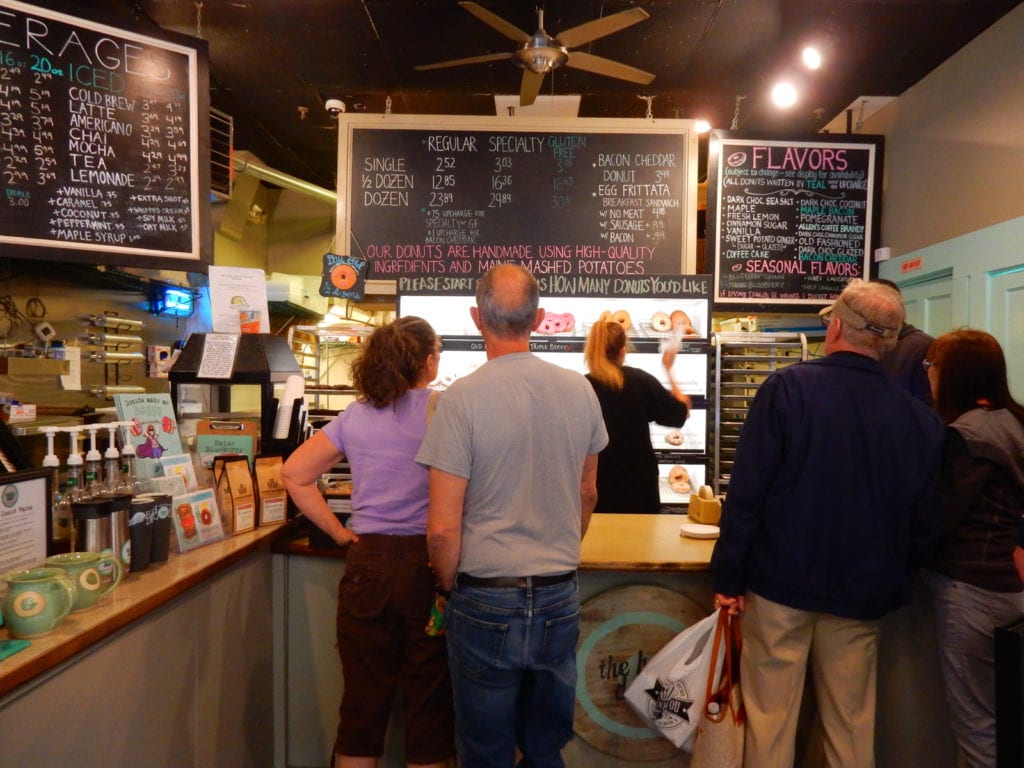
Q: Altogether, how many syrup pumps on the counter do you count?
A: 5